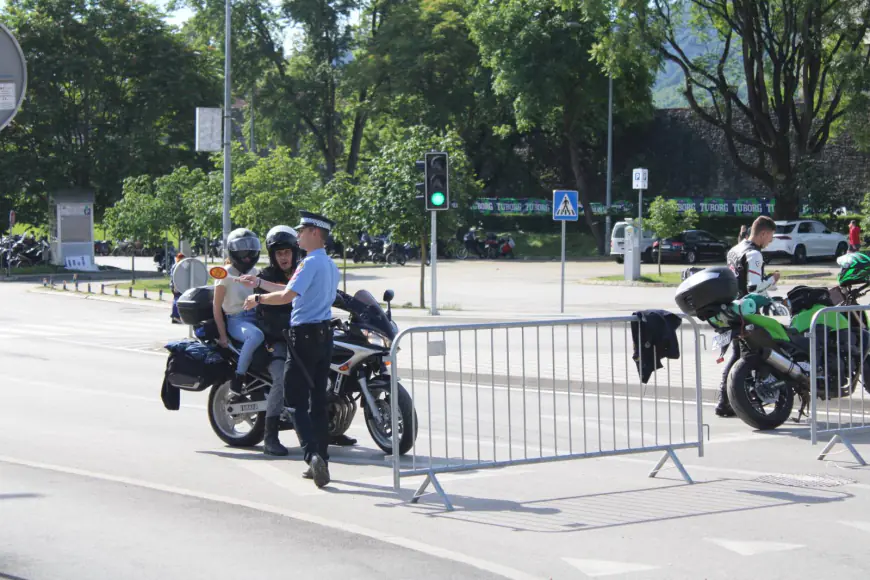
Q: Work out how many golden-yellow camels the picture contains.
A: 0